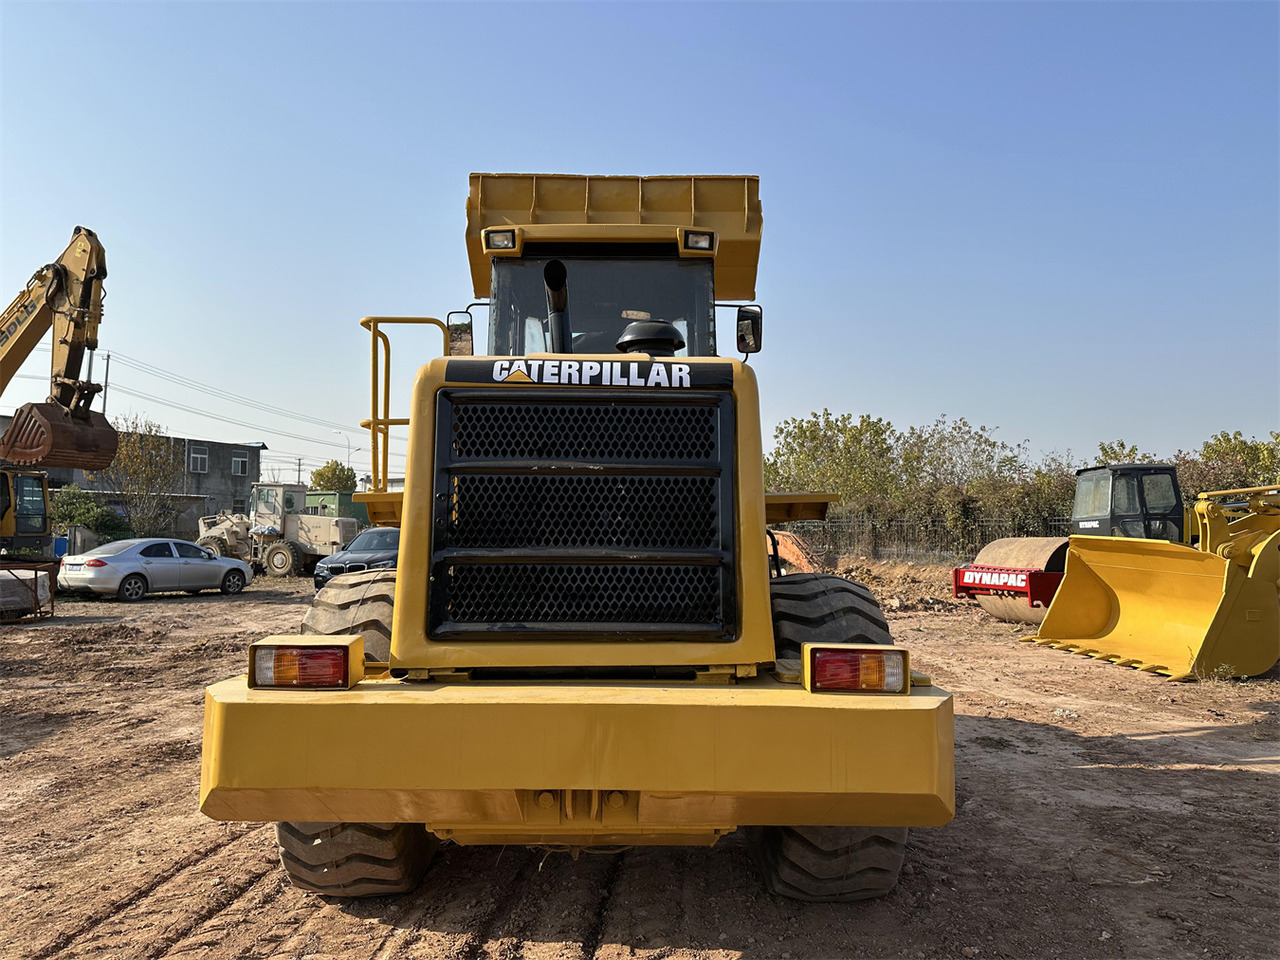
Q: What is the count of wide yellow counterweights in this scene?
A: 1